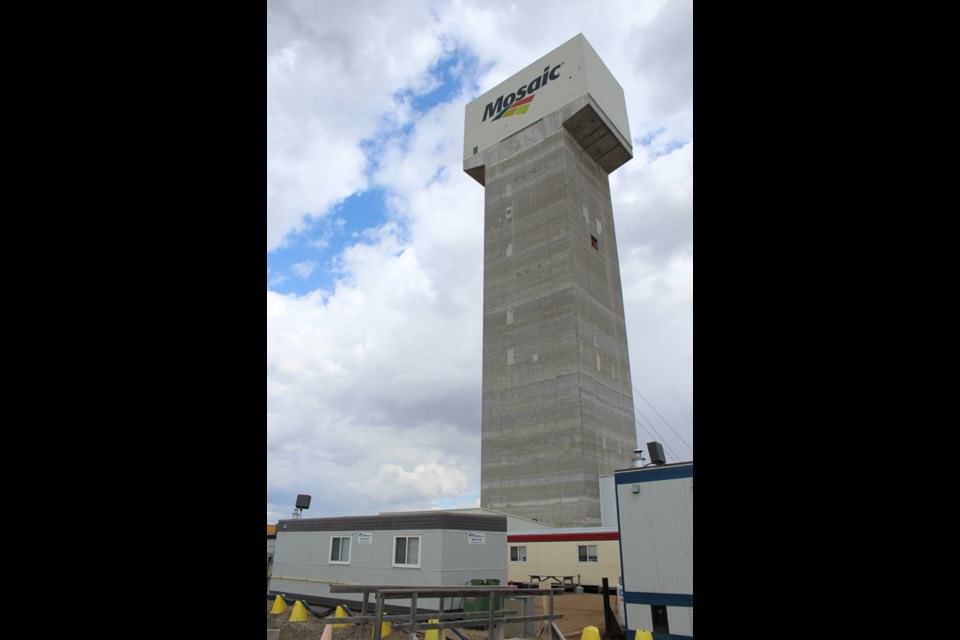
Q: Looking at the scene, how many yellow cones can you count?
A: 7